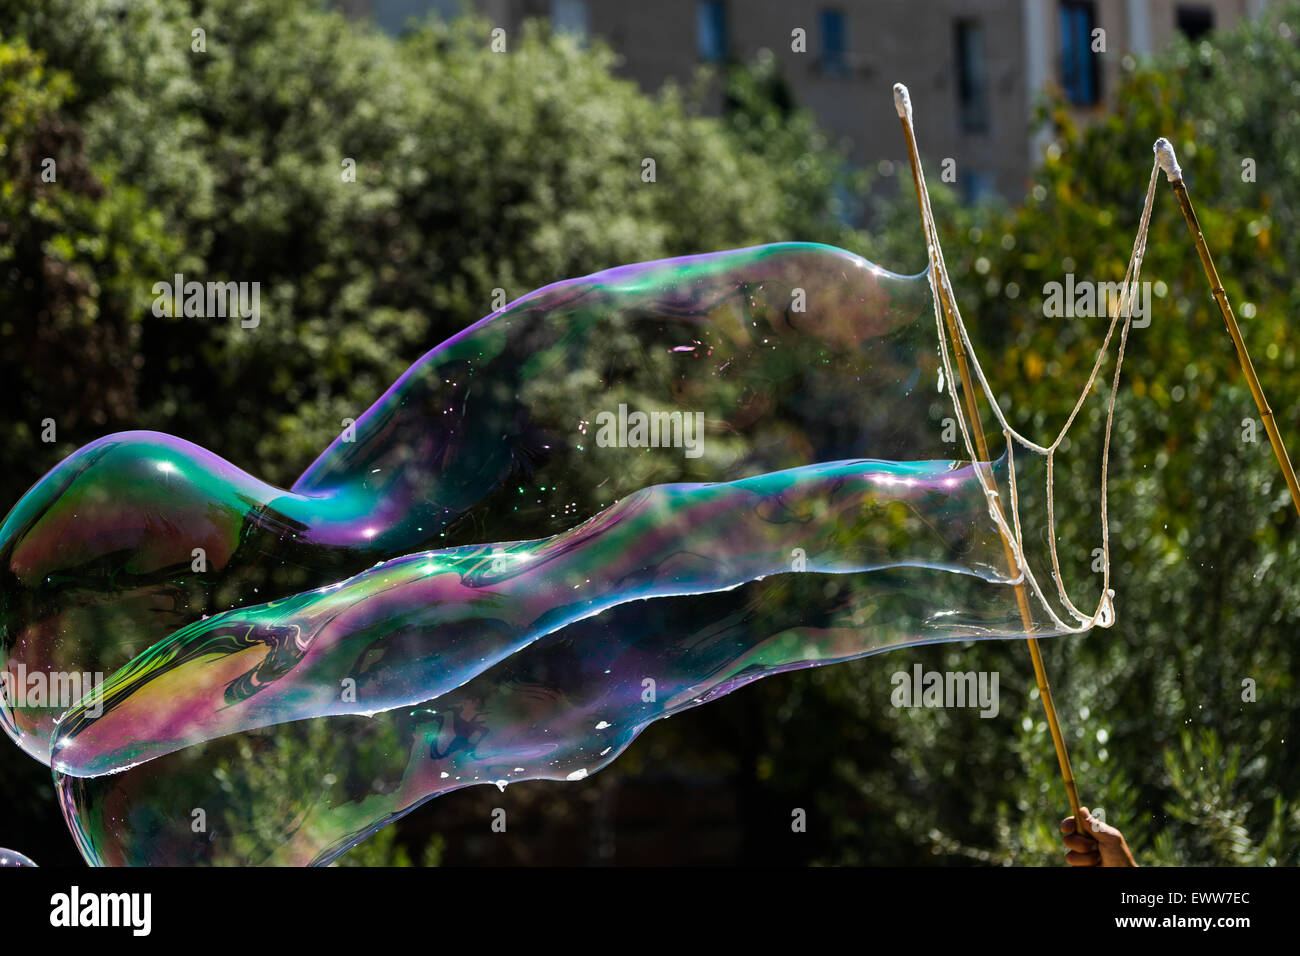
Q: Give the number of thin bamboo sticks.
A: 2